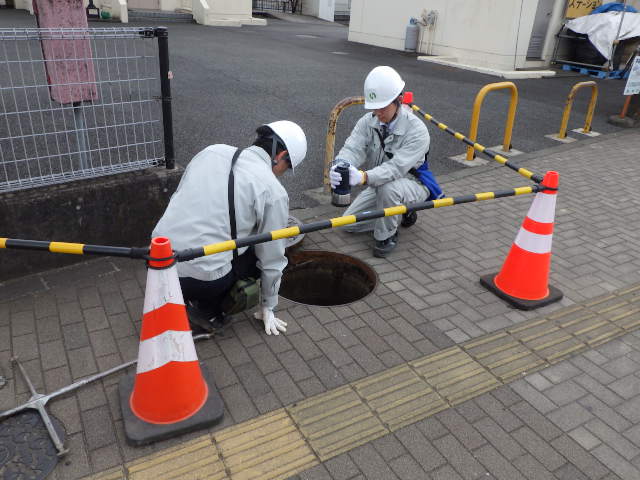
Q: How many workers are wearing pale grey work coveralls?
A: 2